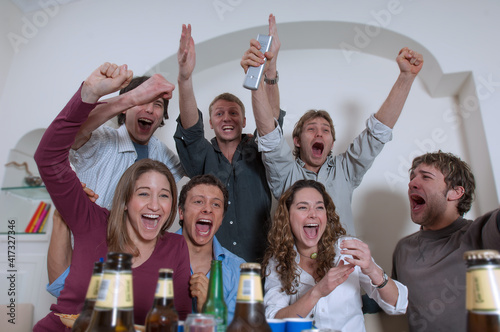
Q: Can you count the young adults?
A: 7